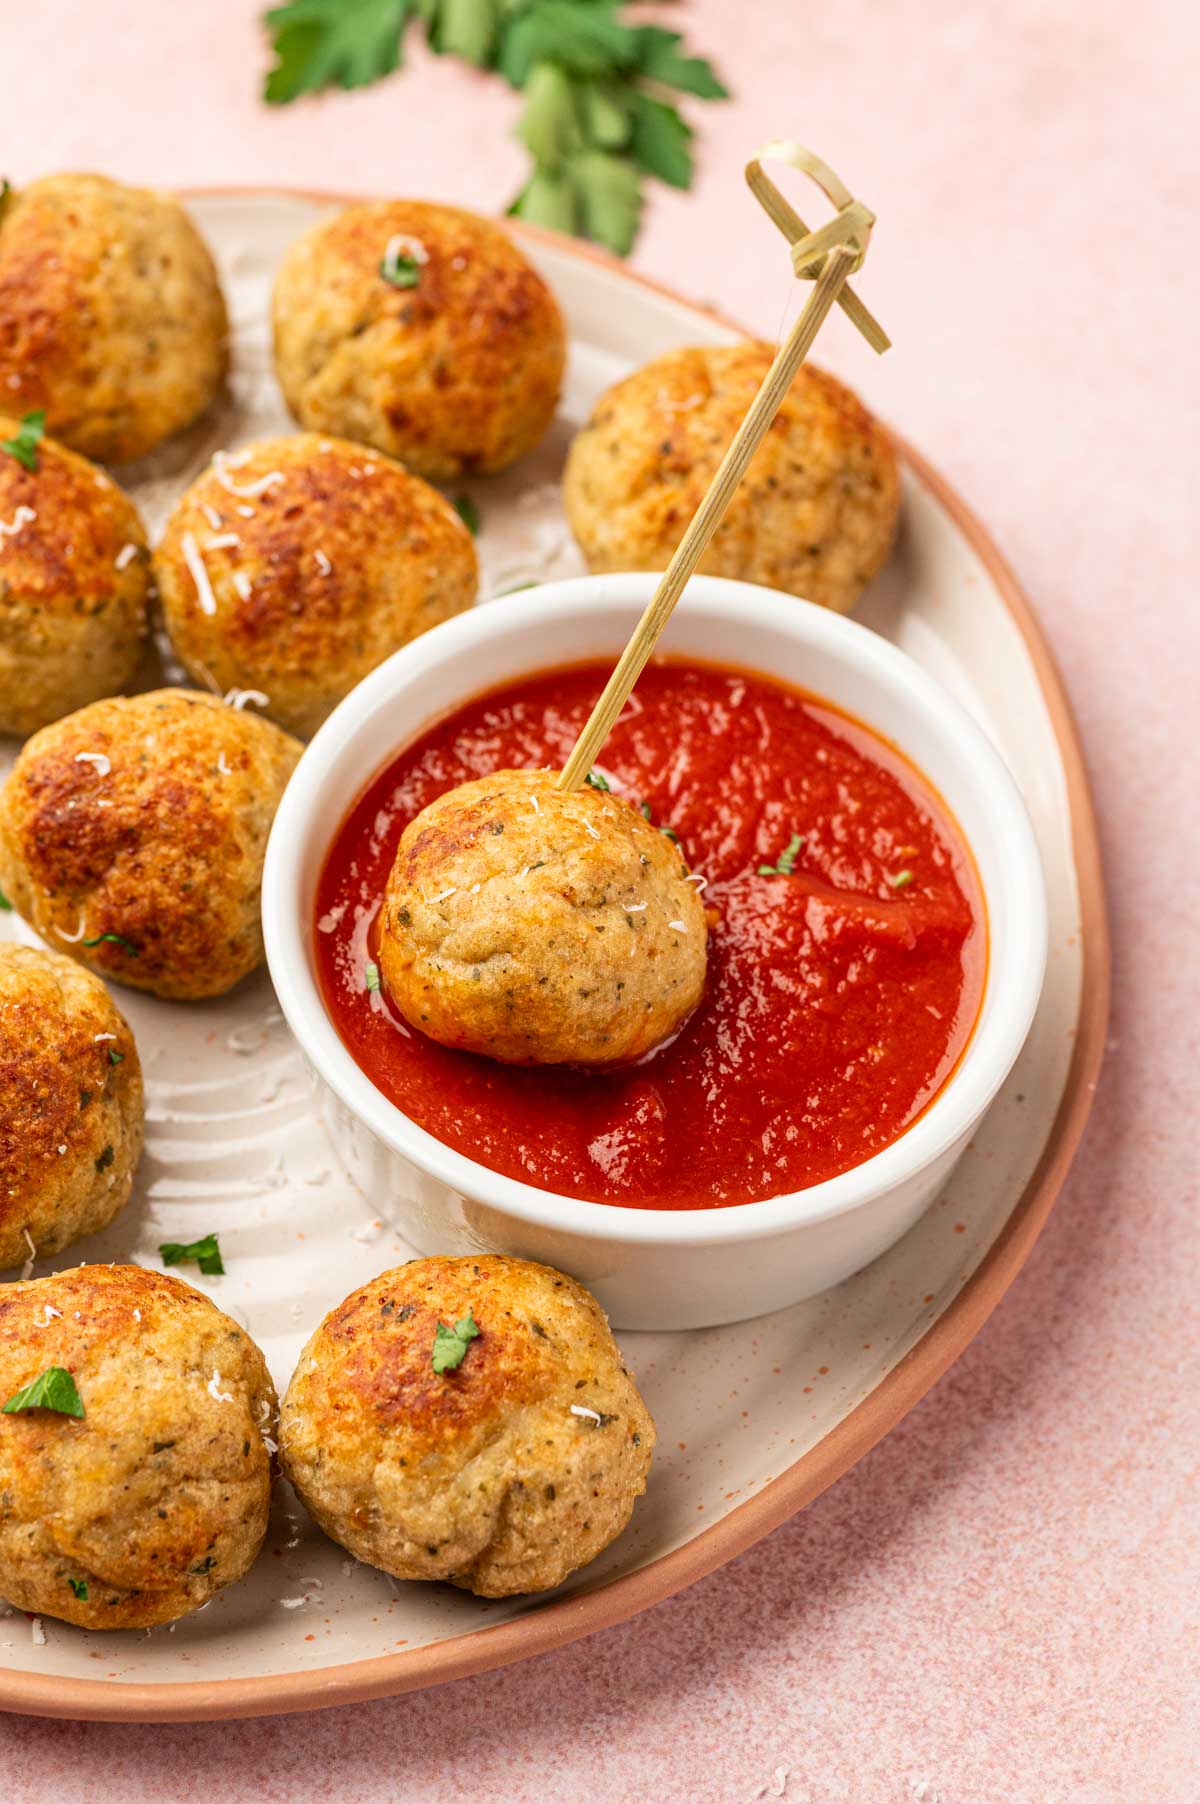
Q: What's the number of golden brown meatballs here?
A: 10